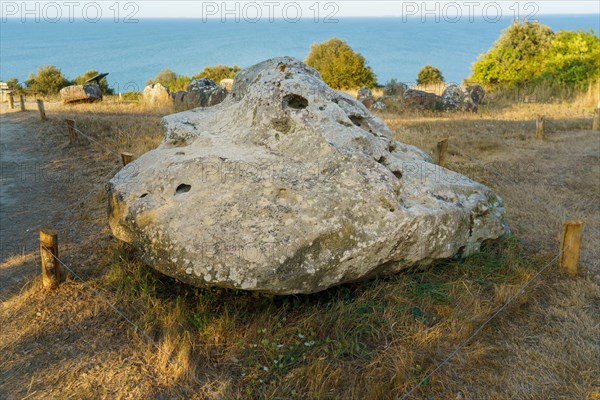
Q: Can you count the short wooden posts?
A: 10